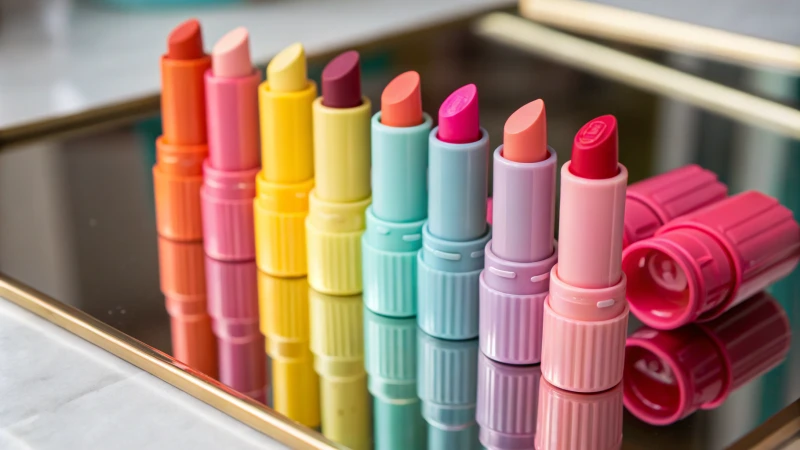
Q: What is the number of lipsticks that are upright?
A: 8